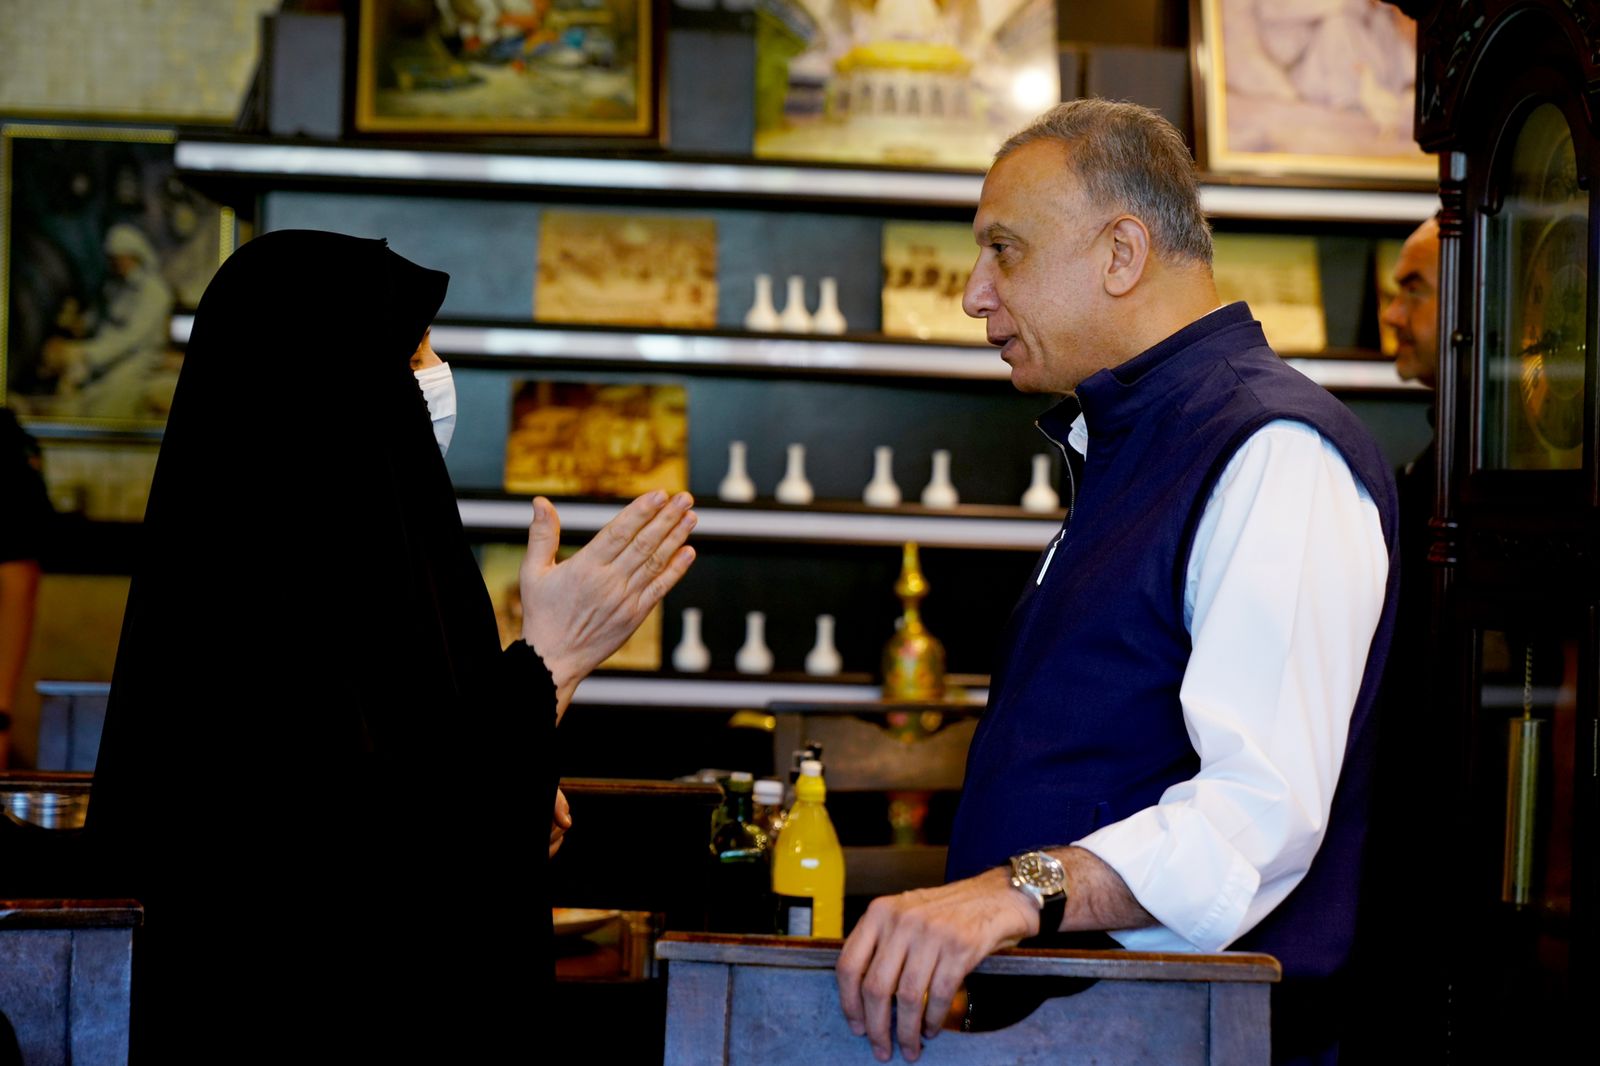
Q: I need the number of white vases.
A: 11